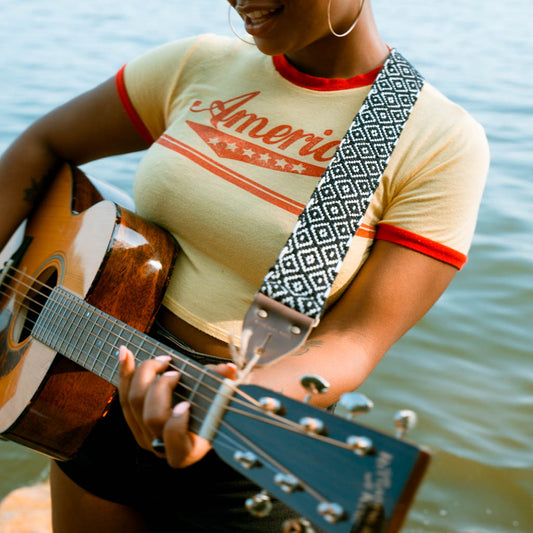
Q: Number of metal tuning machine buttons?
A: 5